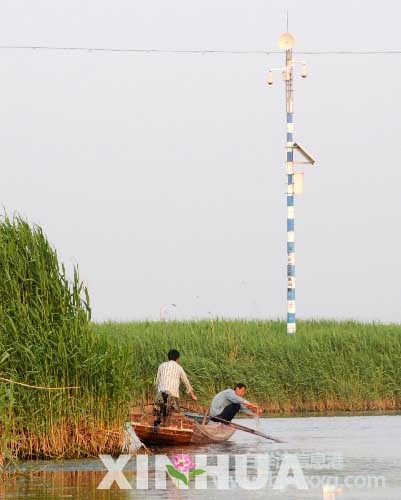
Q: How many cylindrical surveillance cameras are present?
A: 2